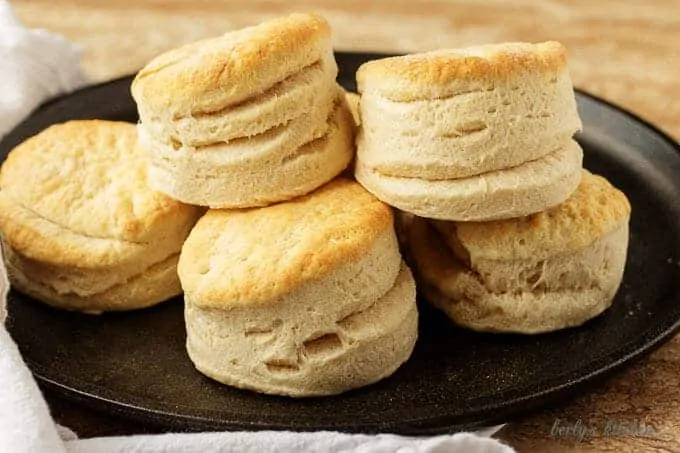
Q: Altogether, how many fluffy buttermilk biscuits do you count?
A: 5